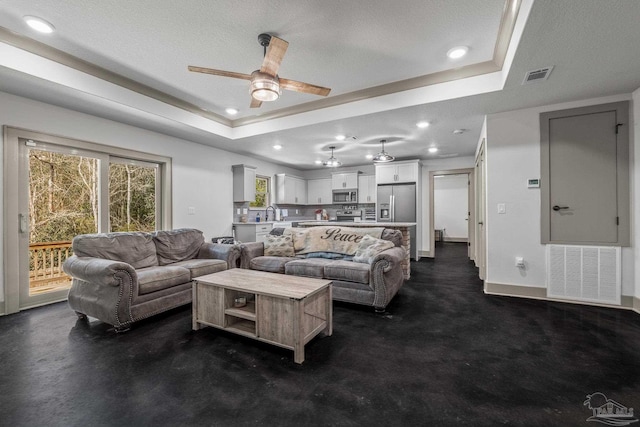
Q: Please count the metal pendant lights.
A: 2